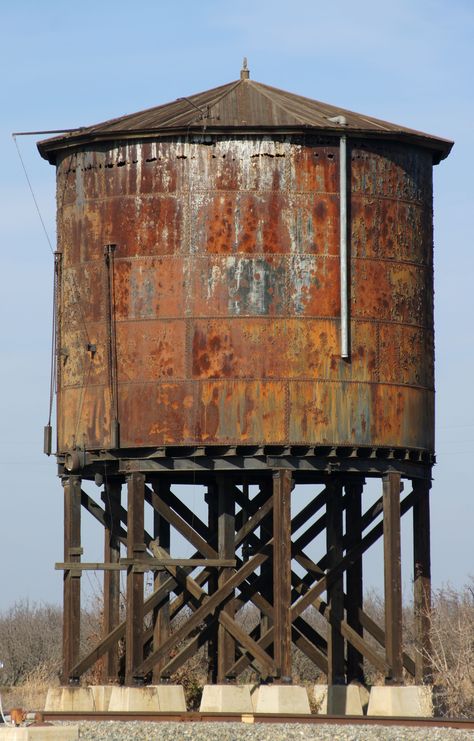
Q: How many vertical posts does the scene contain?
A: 12